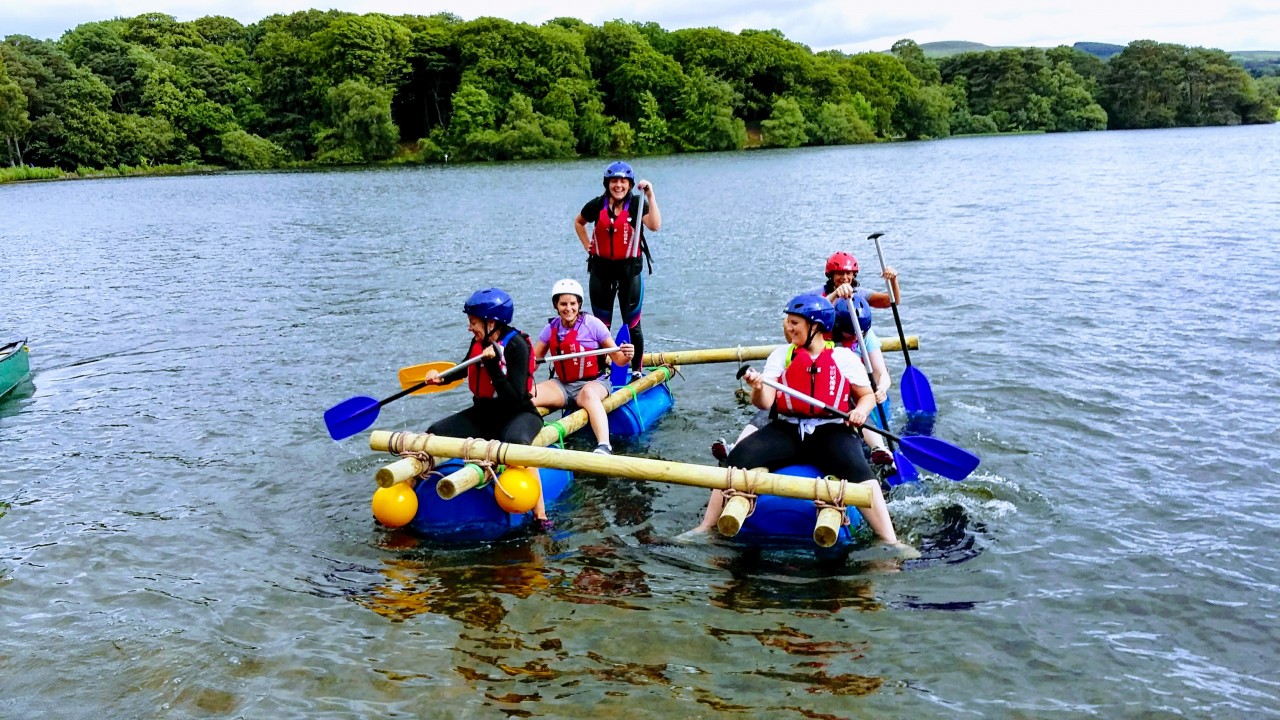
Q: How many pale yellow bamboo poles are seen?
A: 6